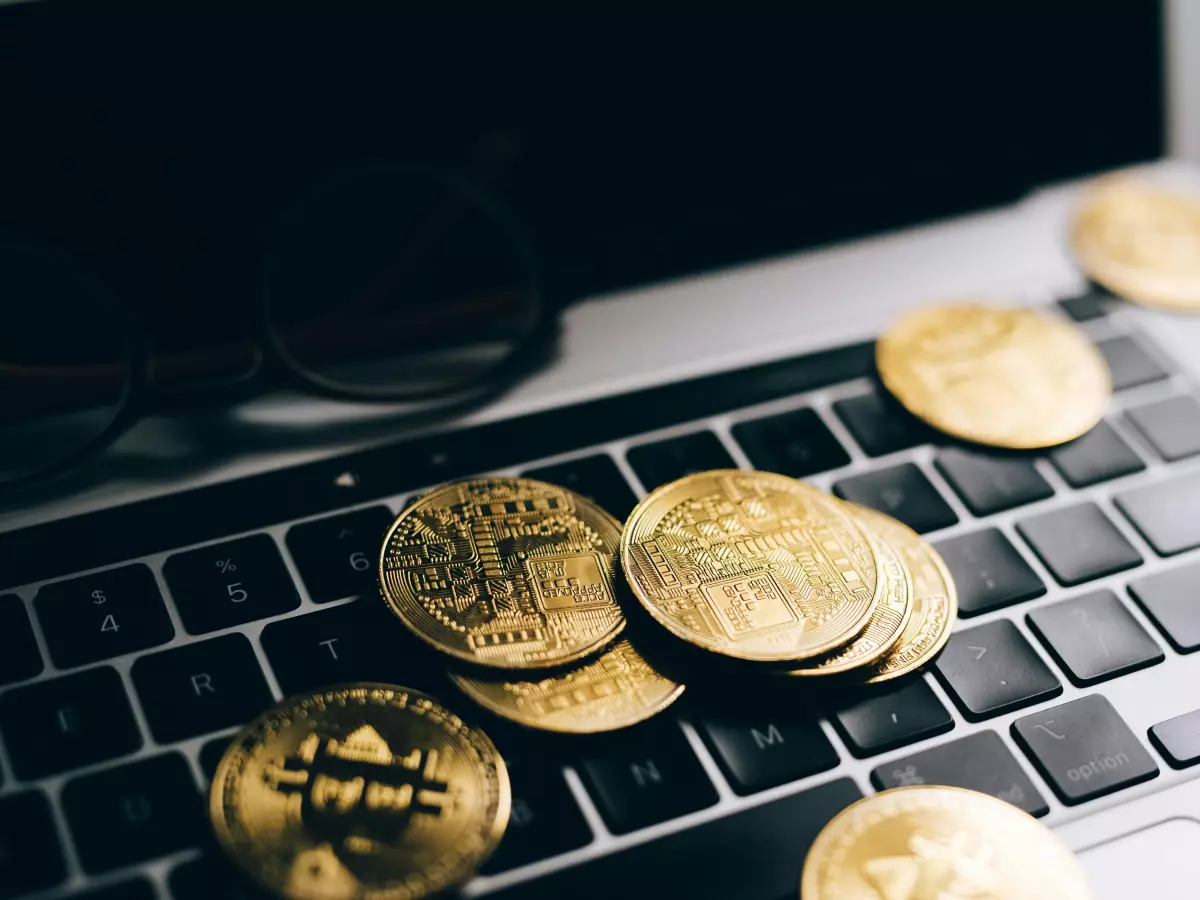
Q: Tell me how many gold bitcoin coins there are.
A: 9